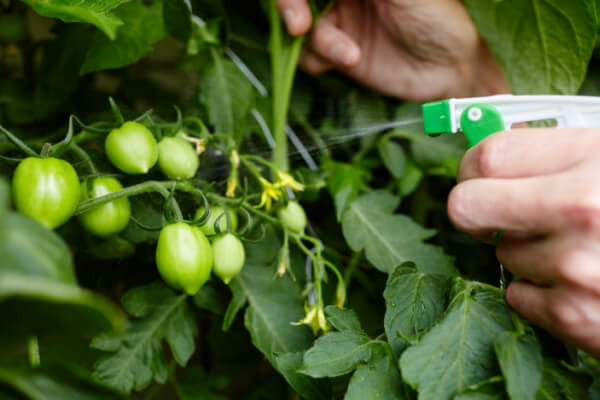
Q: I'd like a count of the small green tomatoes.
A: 8